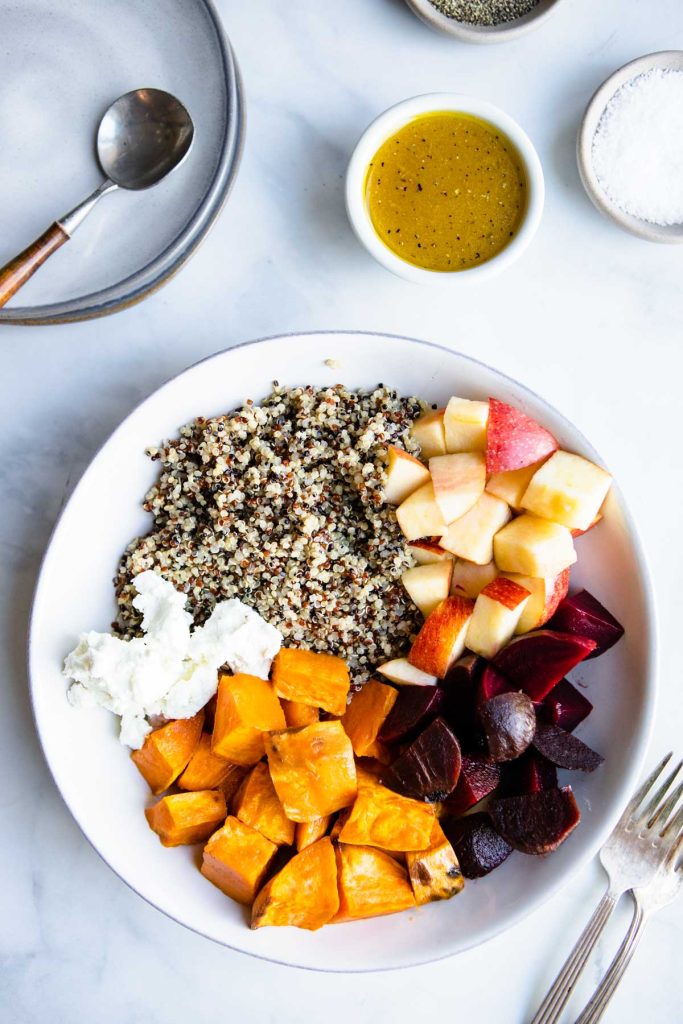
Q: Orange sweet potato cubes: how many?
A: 15